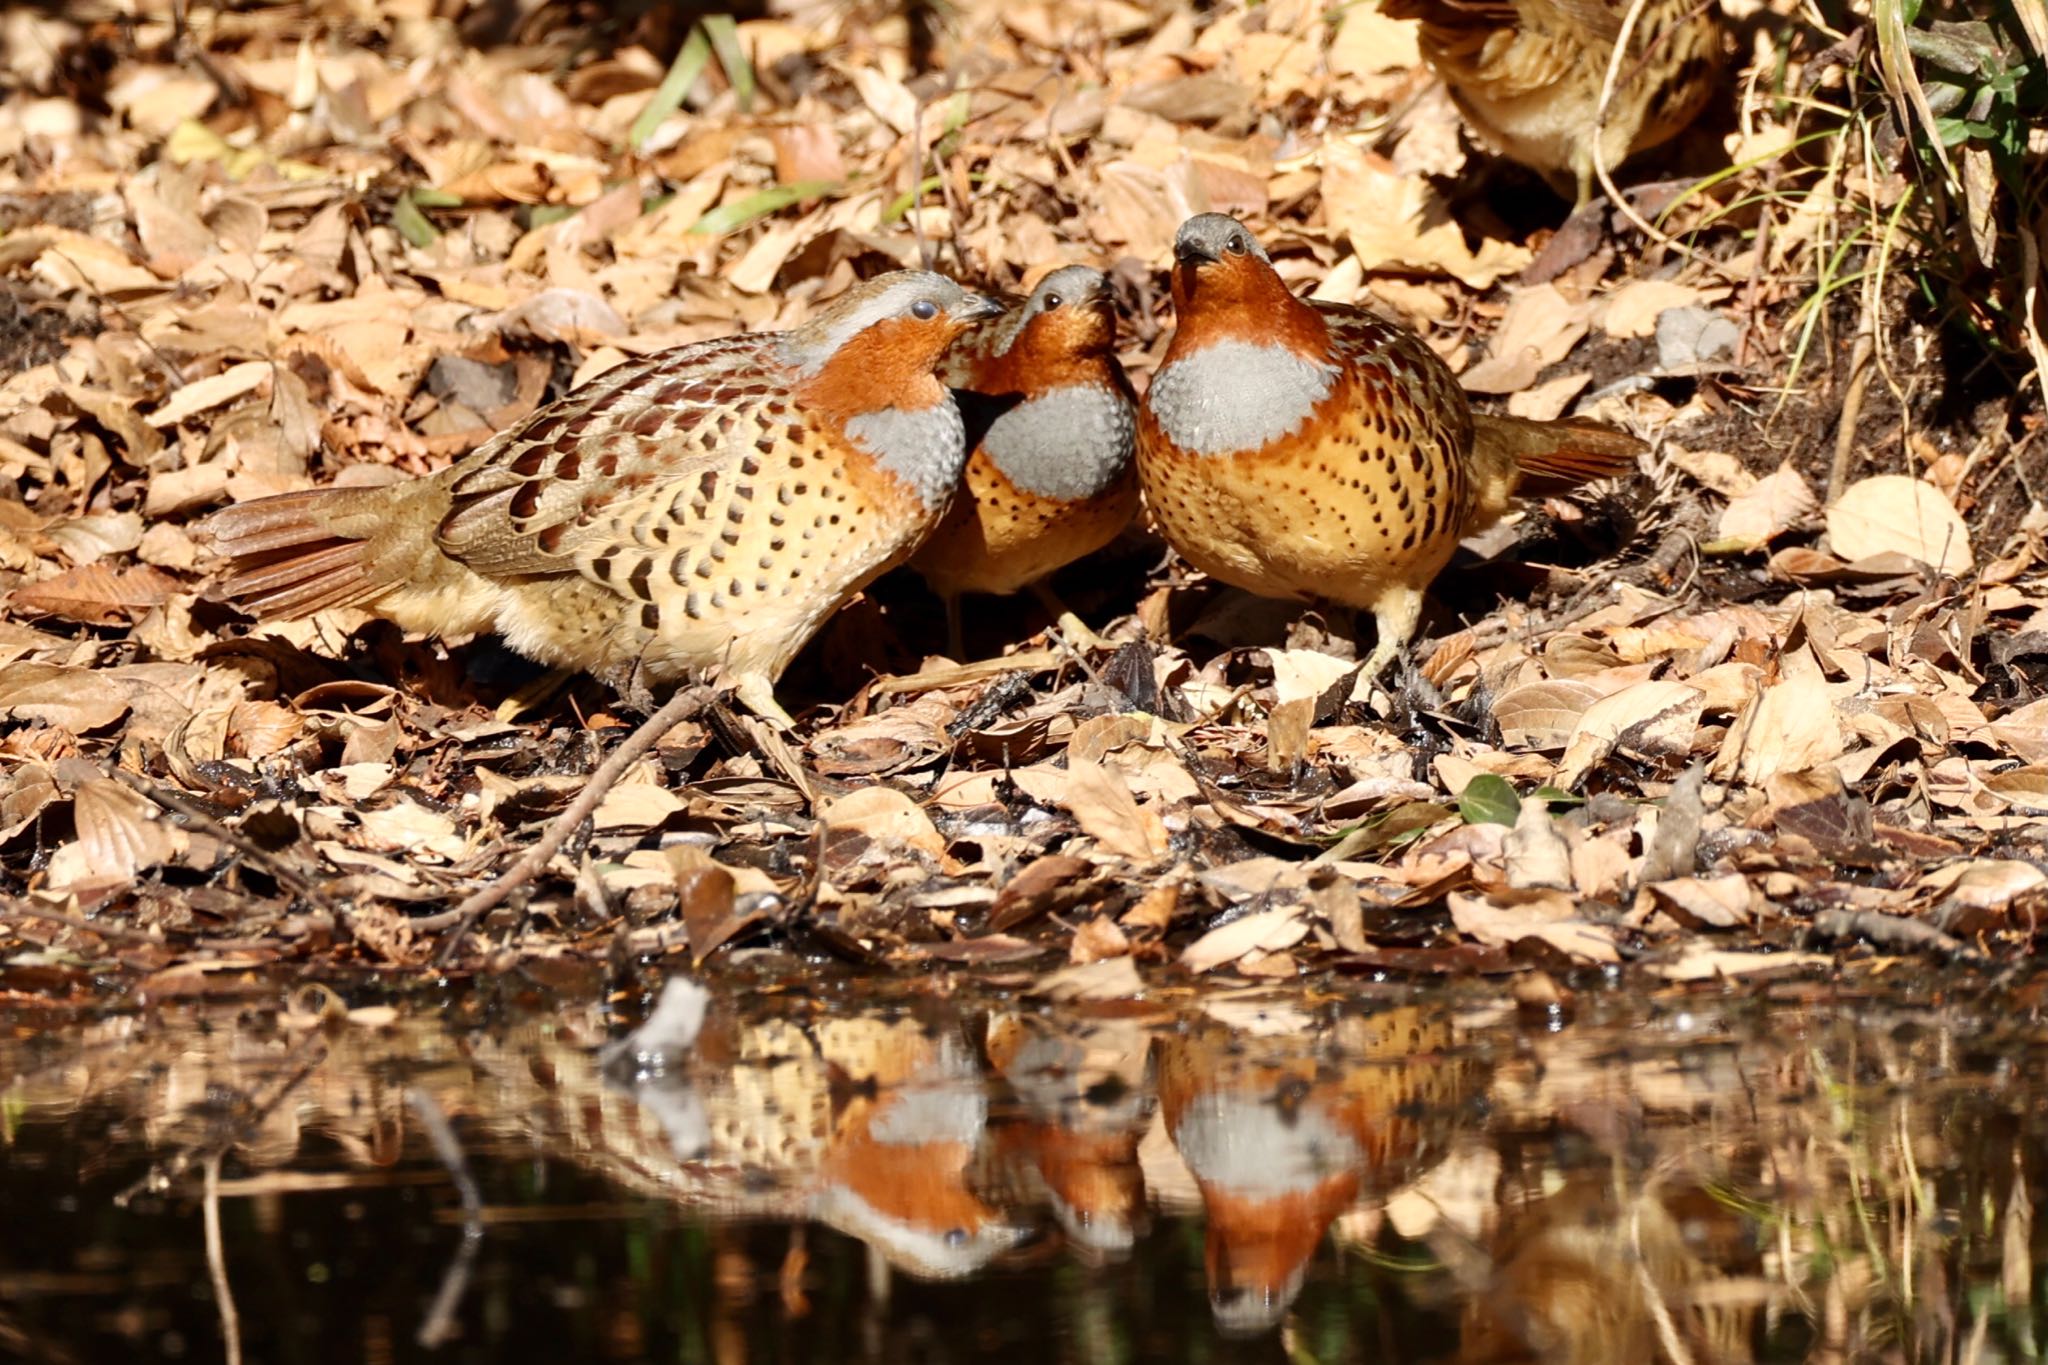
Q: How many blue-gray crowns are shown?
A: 3